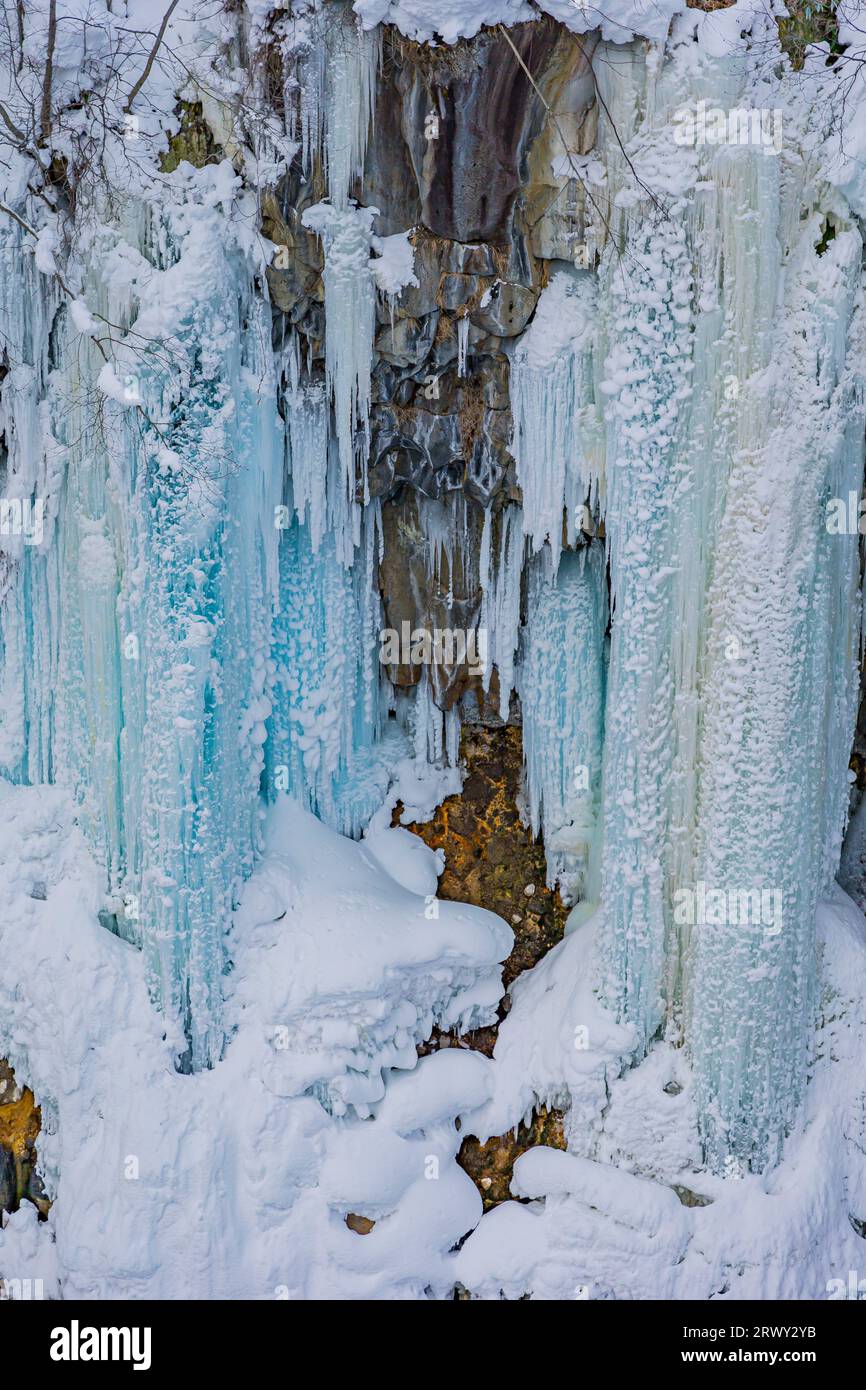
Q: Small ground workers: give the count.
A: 0